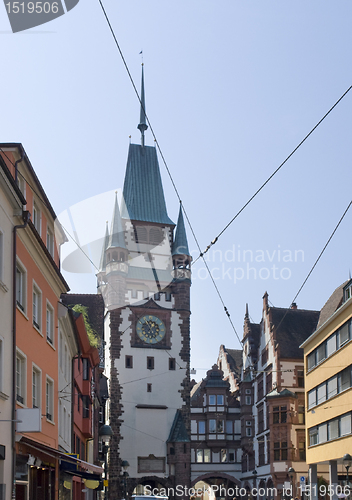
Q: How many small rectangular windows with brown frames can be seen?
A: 4